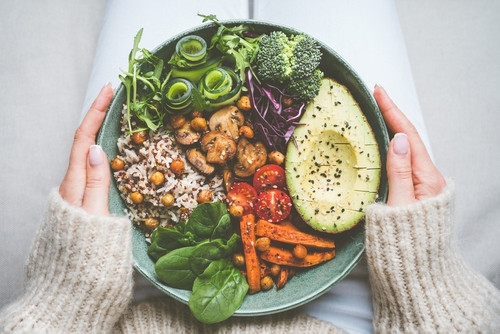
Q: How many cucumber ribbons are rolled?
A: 3